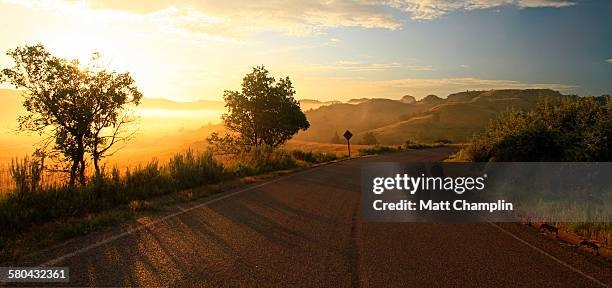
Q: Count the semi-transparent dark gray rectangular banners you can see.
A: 2